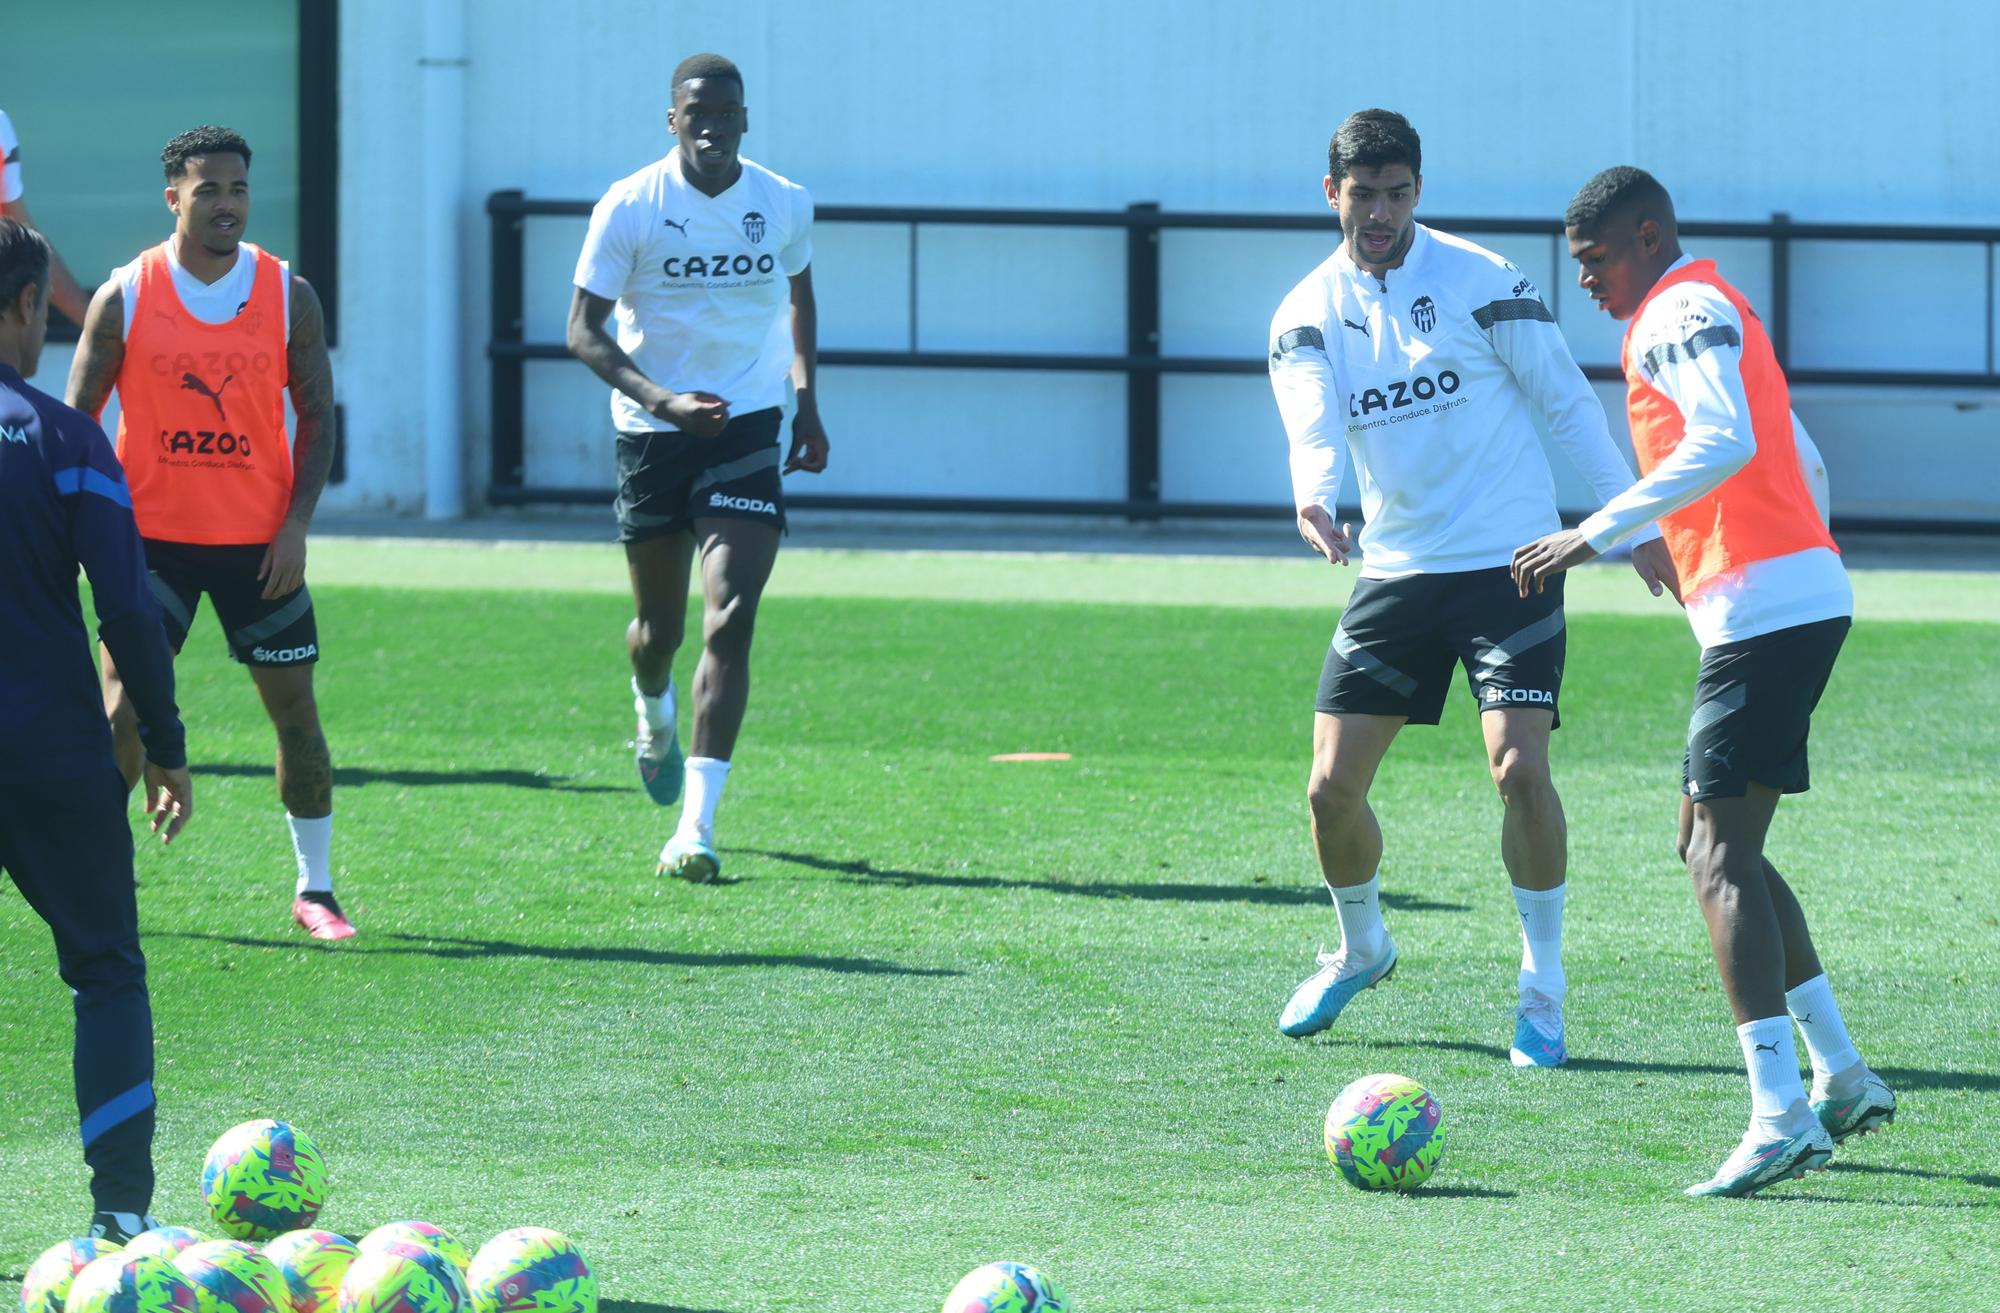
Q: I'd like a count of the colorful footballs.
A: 11